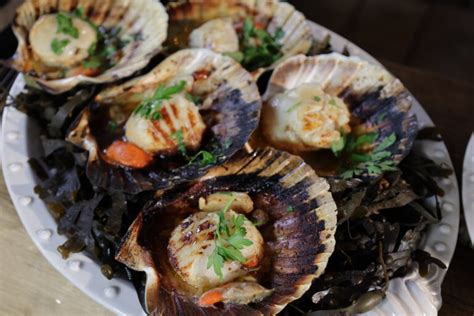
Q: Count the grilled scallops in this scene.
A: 5